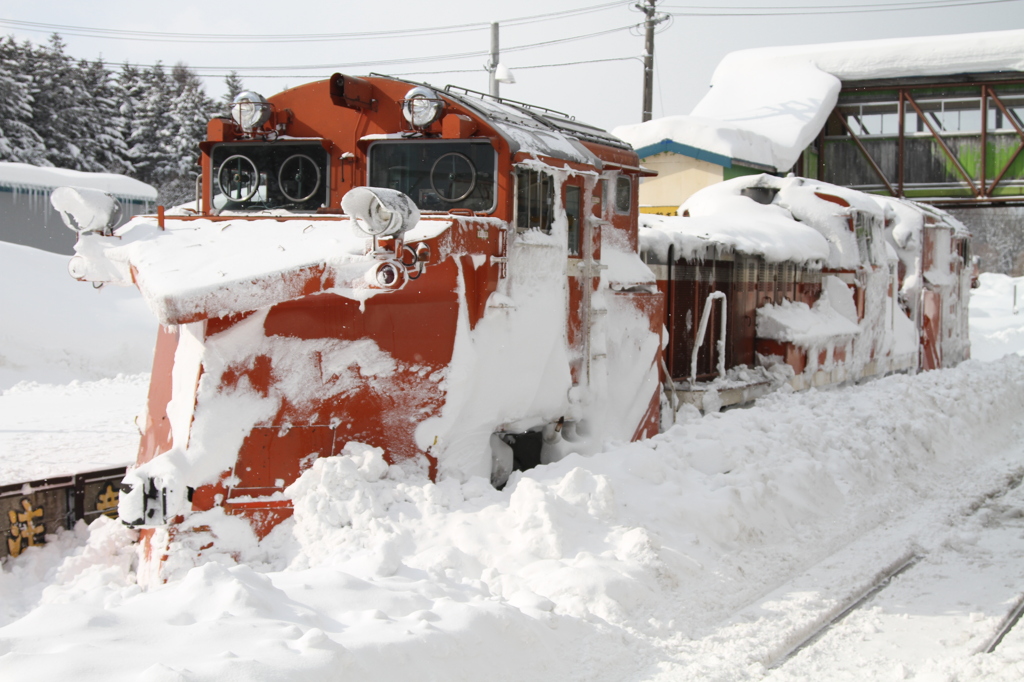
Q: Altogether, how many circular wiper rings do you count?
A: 3